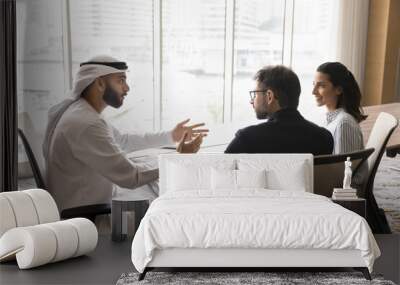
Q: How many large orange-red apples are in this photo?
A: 0